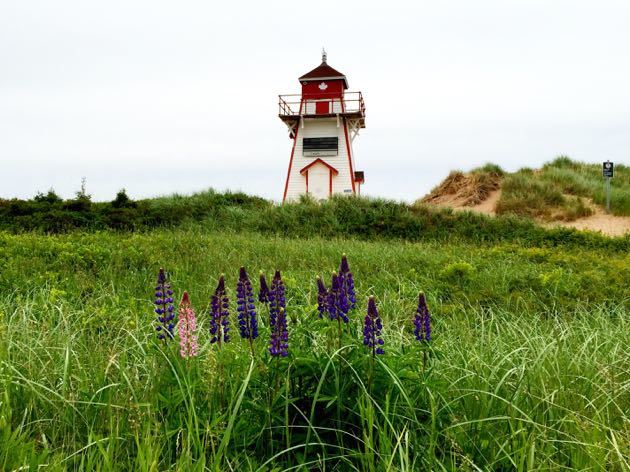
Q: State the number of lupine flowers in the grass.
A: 12